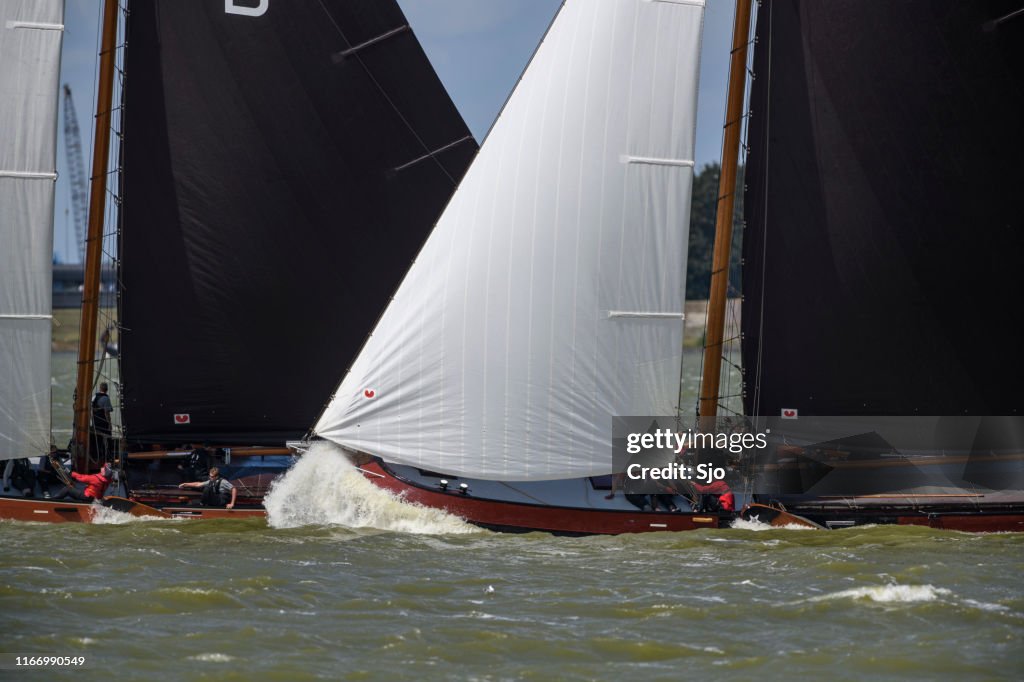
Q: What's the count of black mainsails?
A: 2